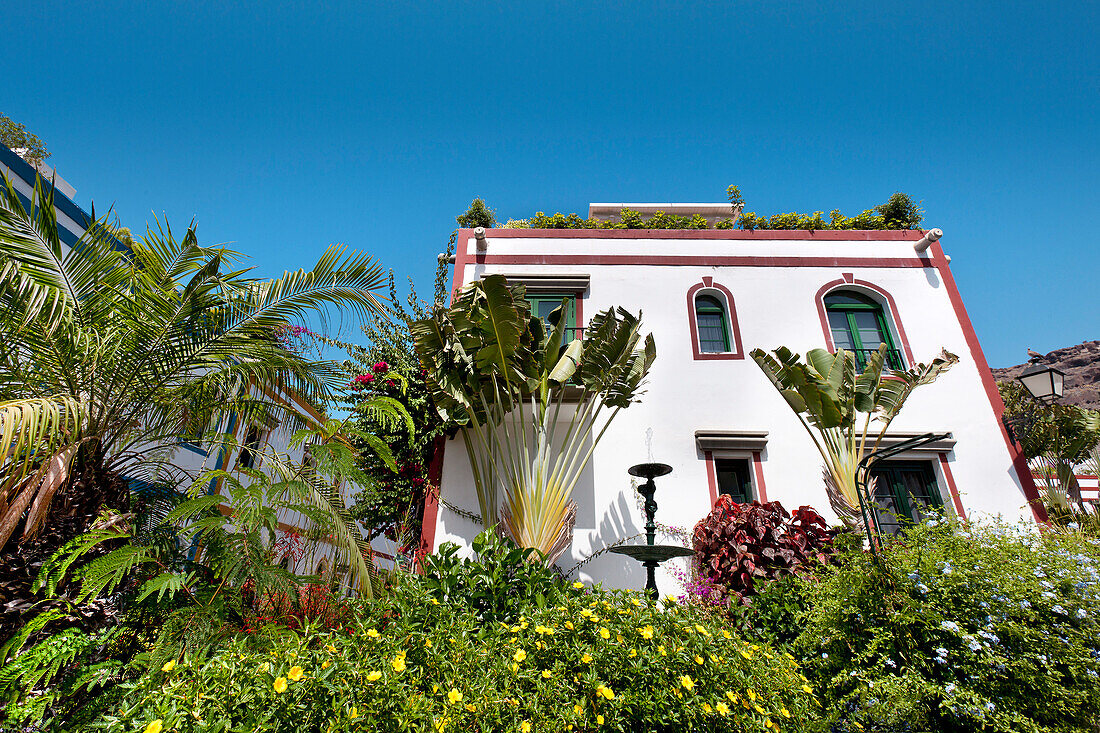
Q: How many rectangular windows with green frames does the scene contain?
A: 3